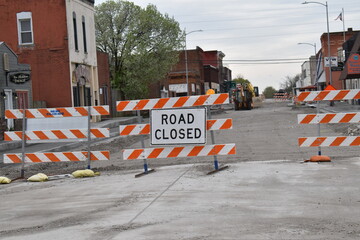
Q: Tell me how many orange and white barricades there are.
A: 3